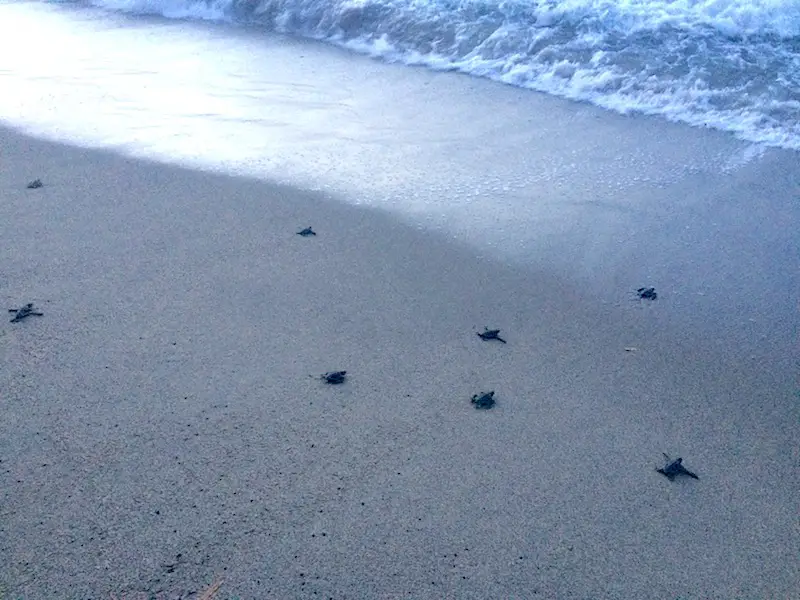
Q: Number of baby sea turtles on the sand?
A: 8